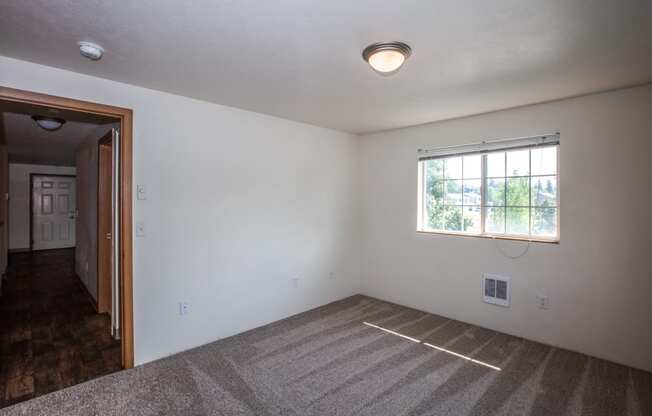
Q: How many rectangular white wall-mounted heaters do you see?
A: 1